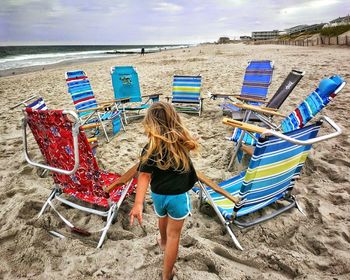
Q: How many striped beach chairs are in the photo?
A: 6